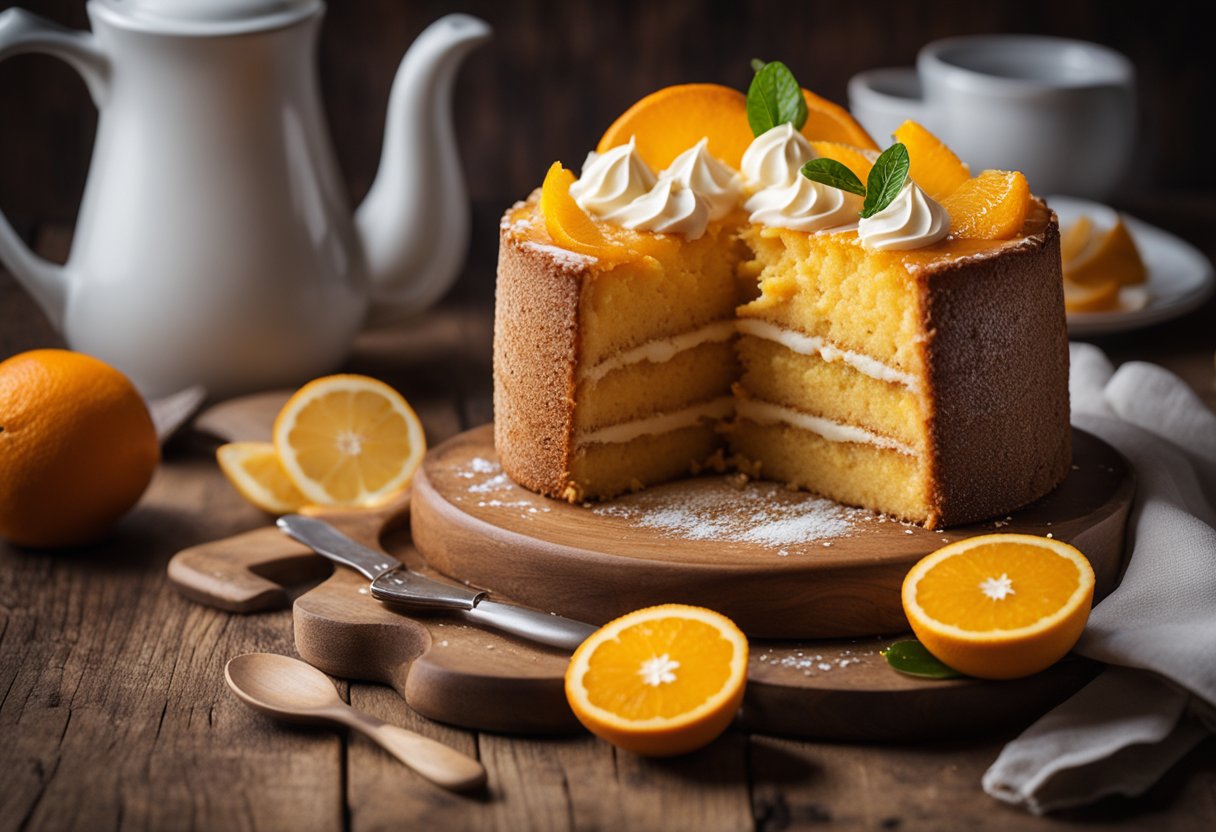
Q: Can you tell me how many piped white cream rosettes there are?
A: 6